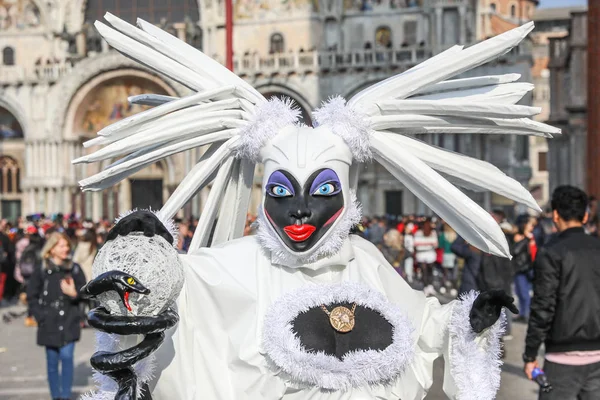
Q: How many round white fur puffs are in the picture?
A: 2